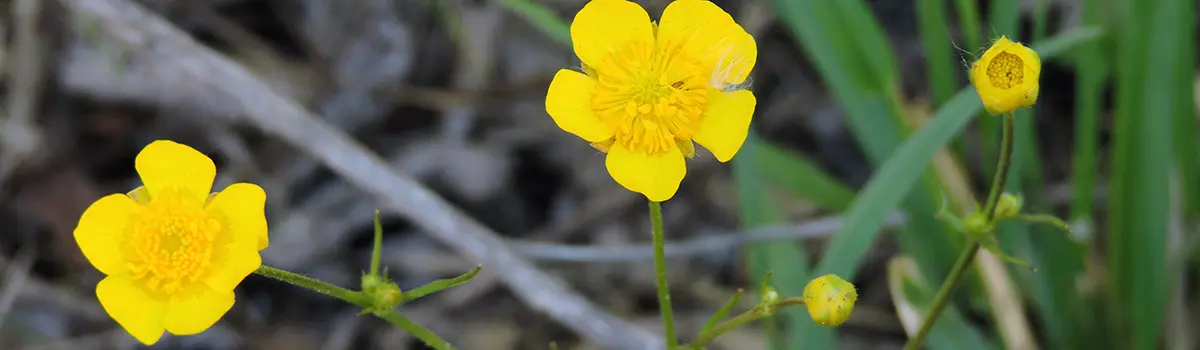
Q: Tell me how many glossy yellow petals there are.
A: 10